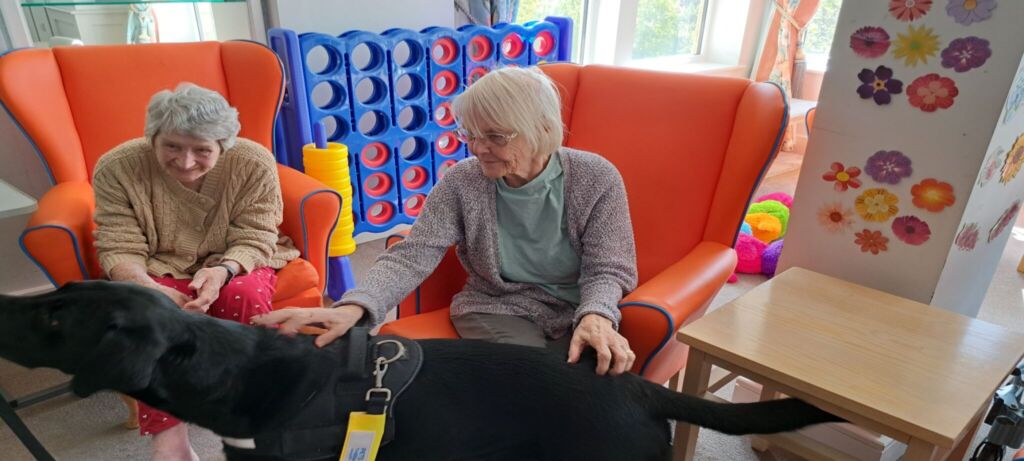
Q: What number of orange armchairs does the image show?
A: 2